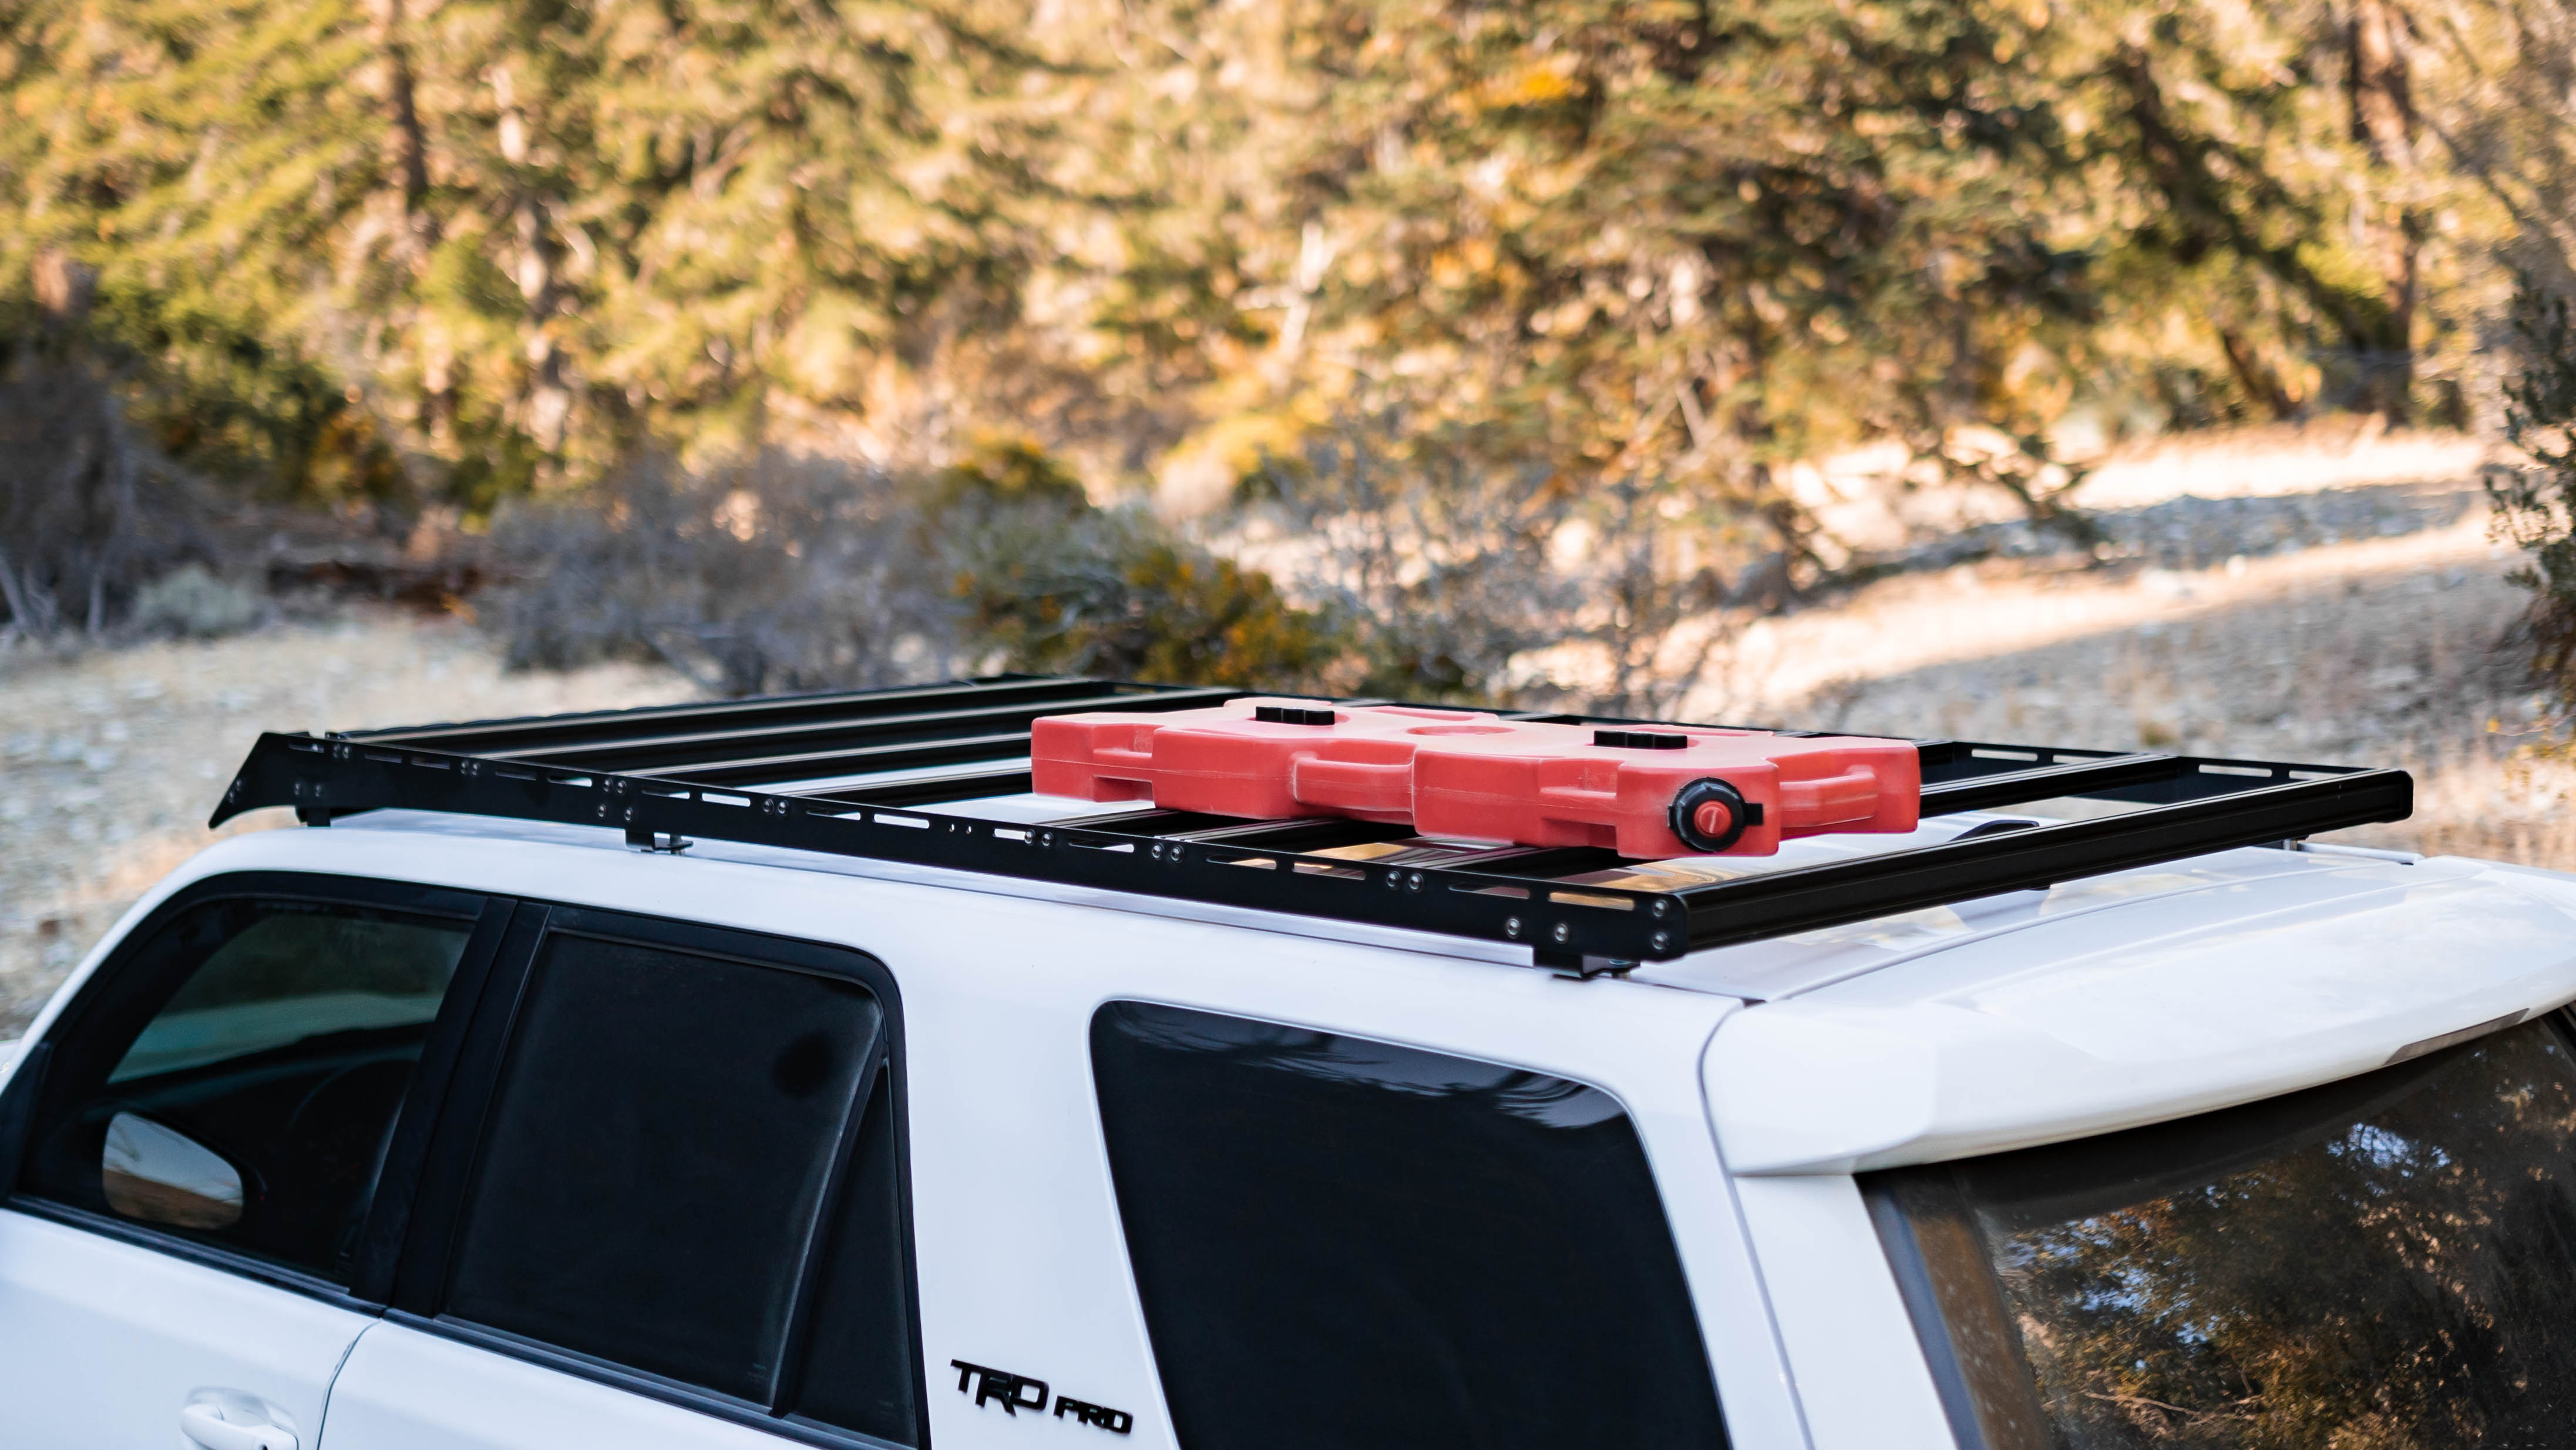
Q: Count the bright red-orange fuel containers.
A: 2